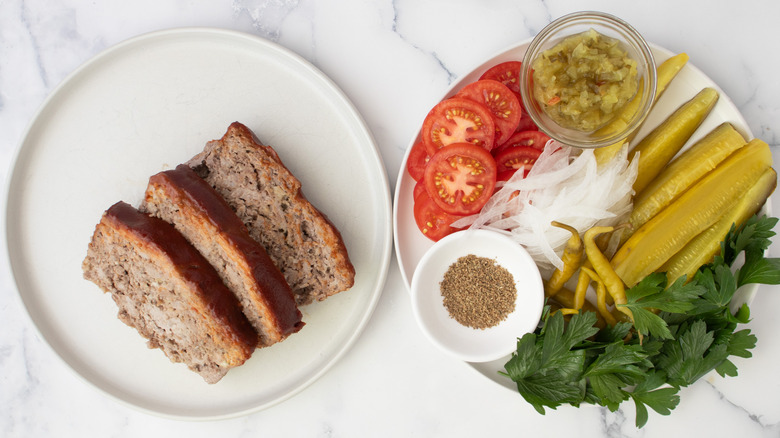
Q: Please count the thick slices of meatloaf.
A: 3